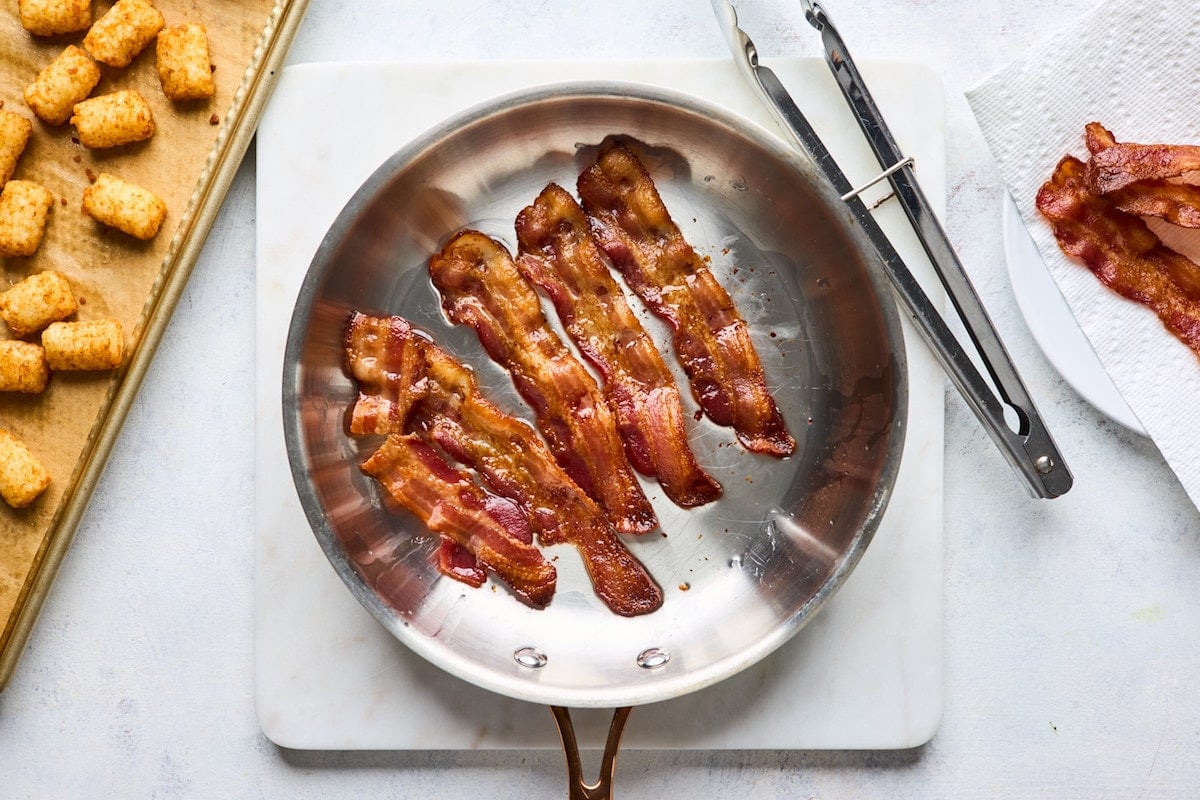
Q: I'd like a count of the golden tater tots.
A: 12